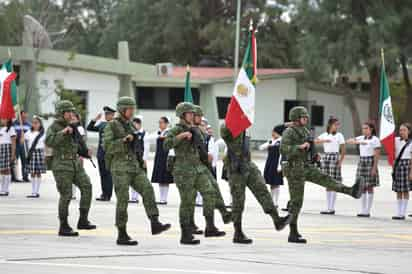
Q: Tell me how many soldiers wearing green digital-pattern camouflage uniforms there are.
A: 6